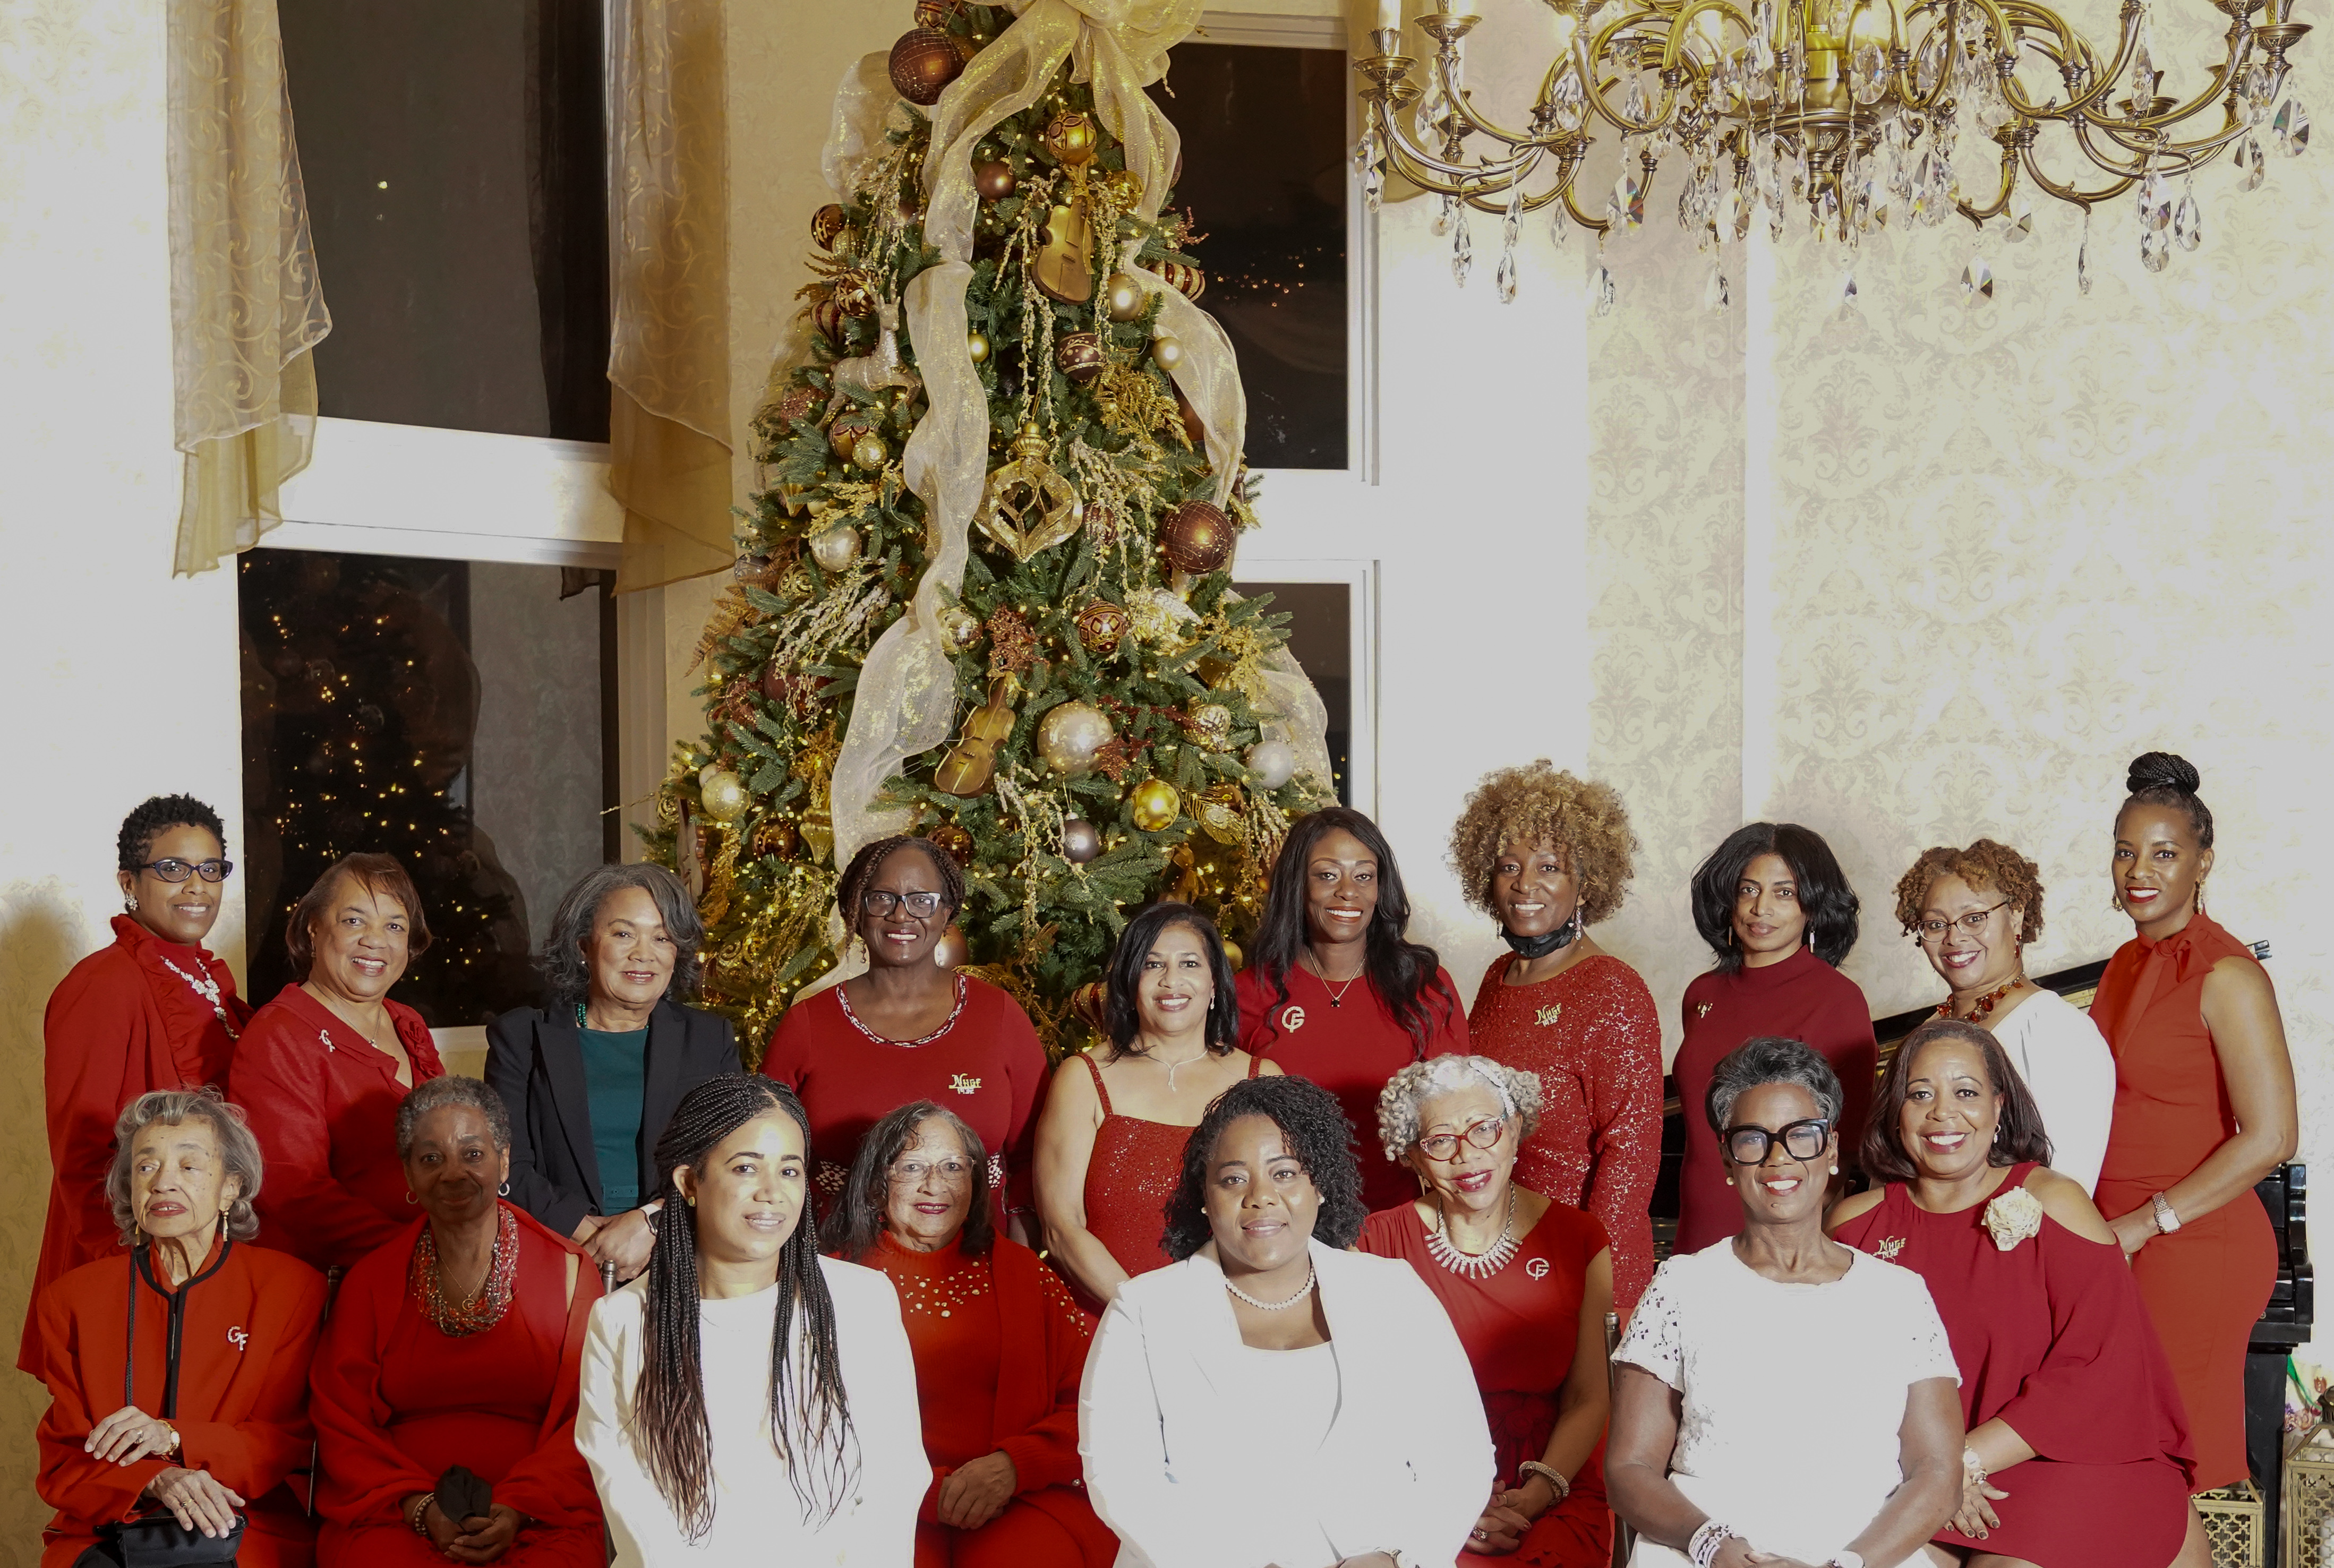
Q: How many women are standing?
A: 10